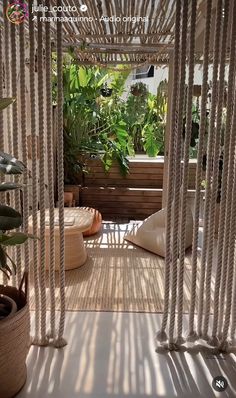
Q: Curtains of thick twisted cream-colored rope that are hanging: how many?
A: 2